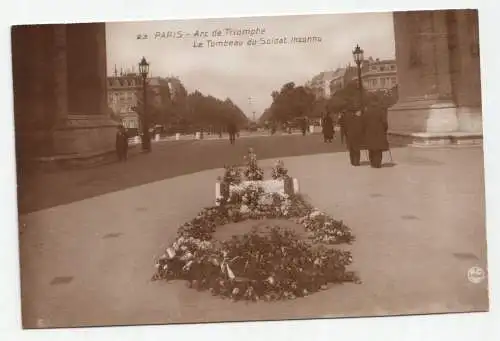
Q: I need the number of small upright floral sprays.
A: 3